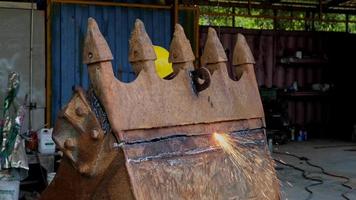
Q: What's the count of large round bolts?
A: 3